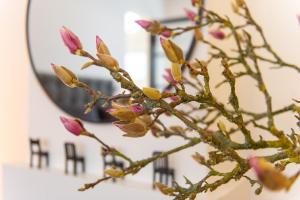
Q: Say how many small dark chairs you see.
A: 4